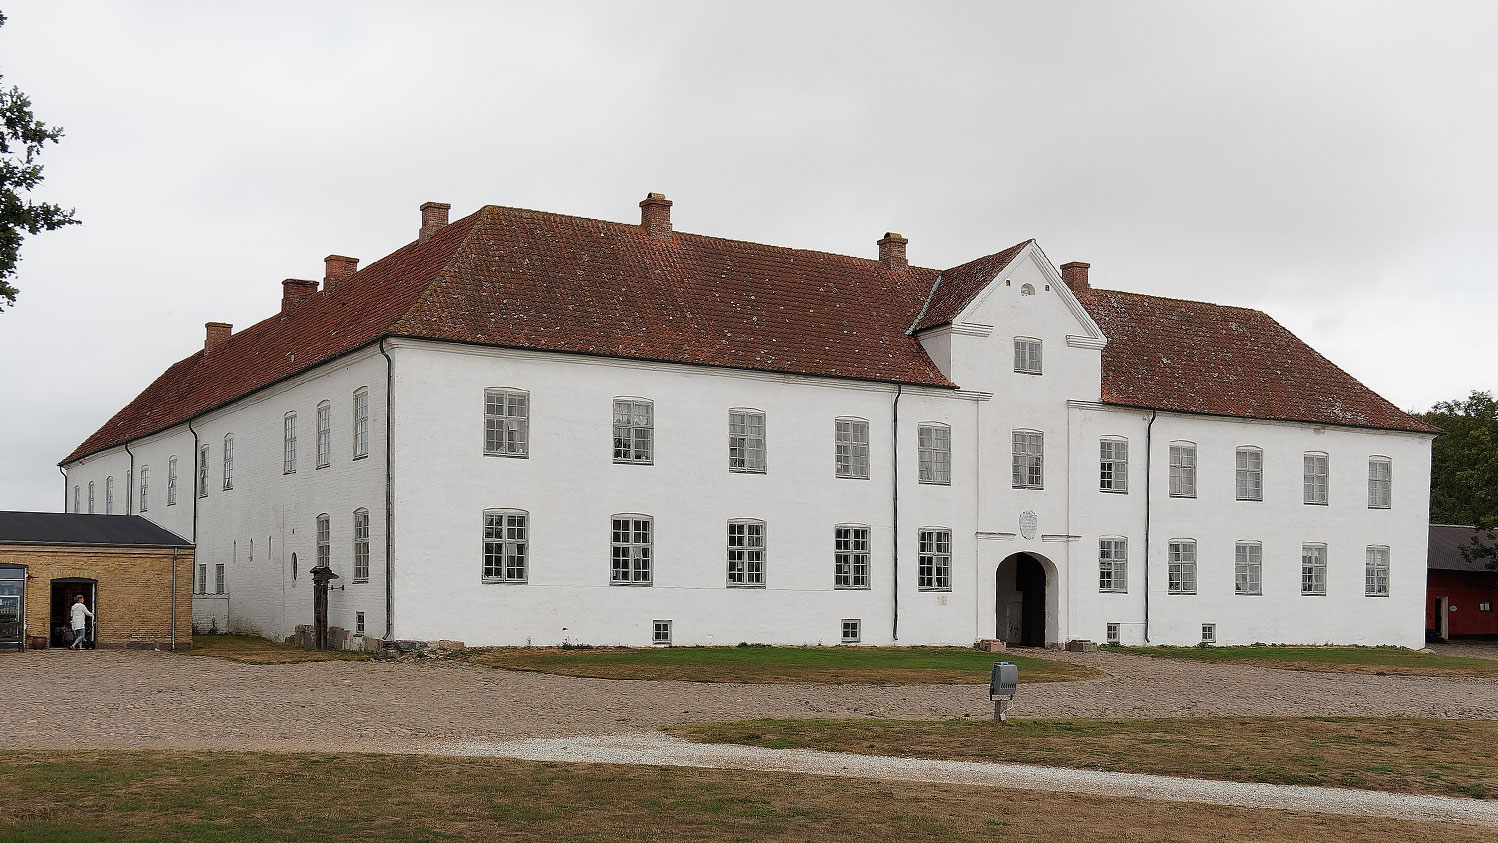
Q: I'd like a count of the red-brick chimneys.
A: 7